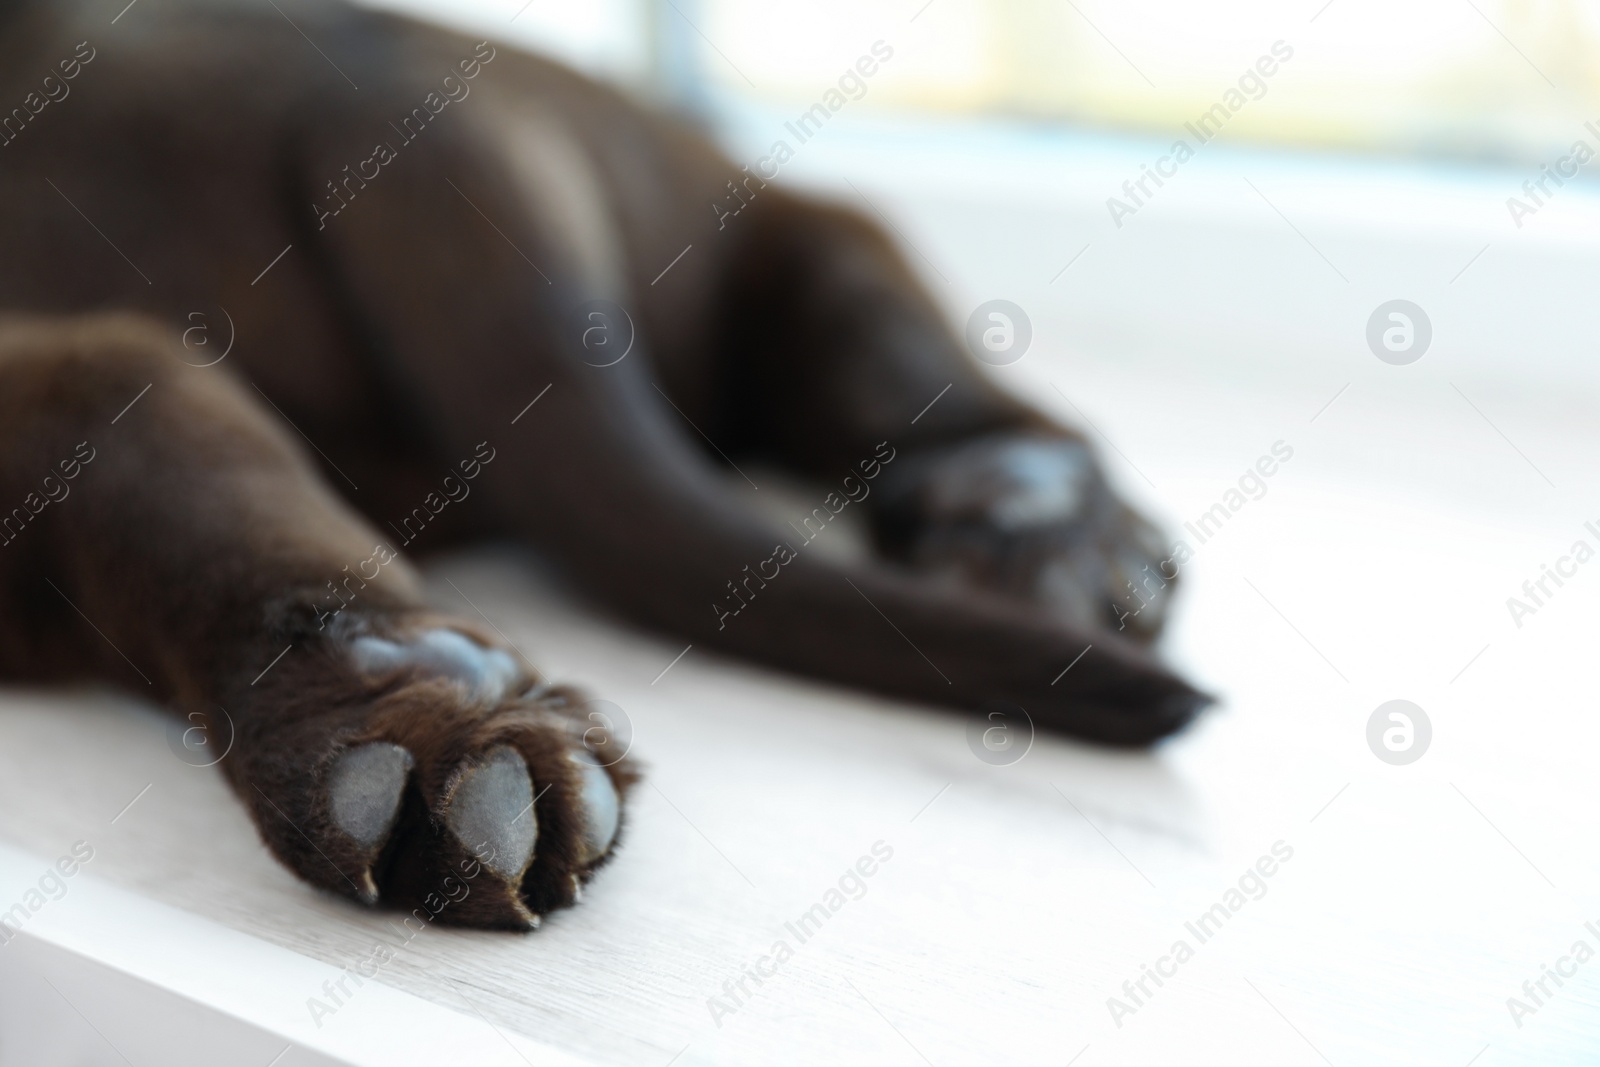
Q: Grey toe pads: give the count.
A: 3